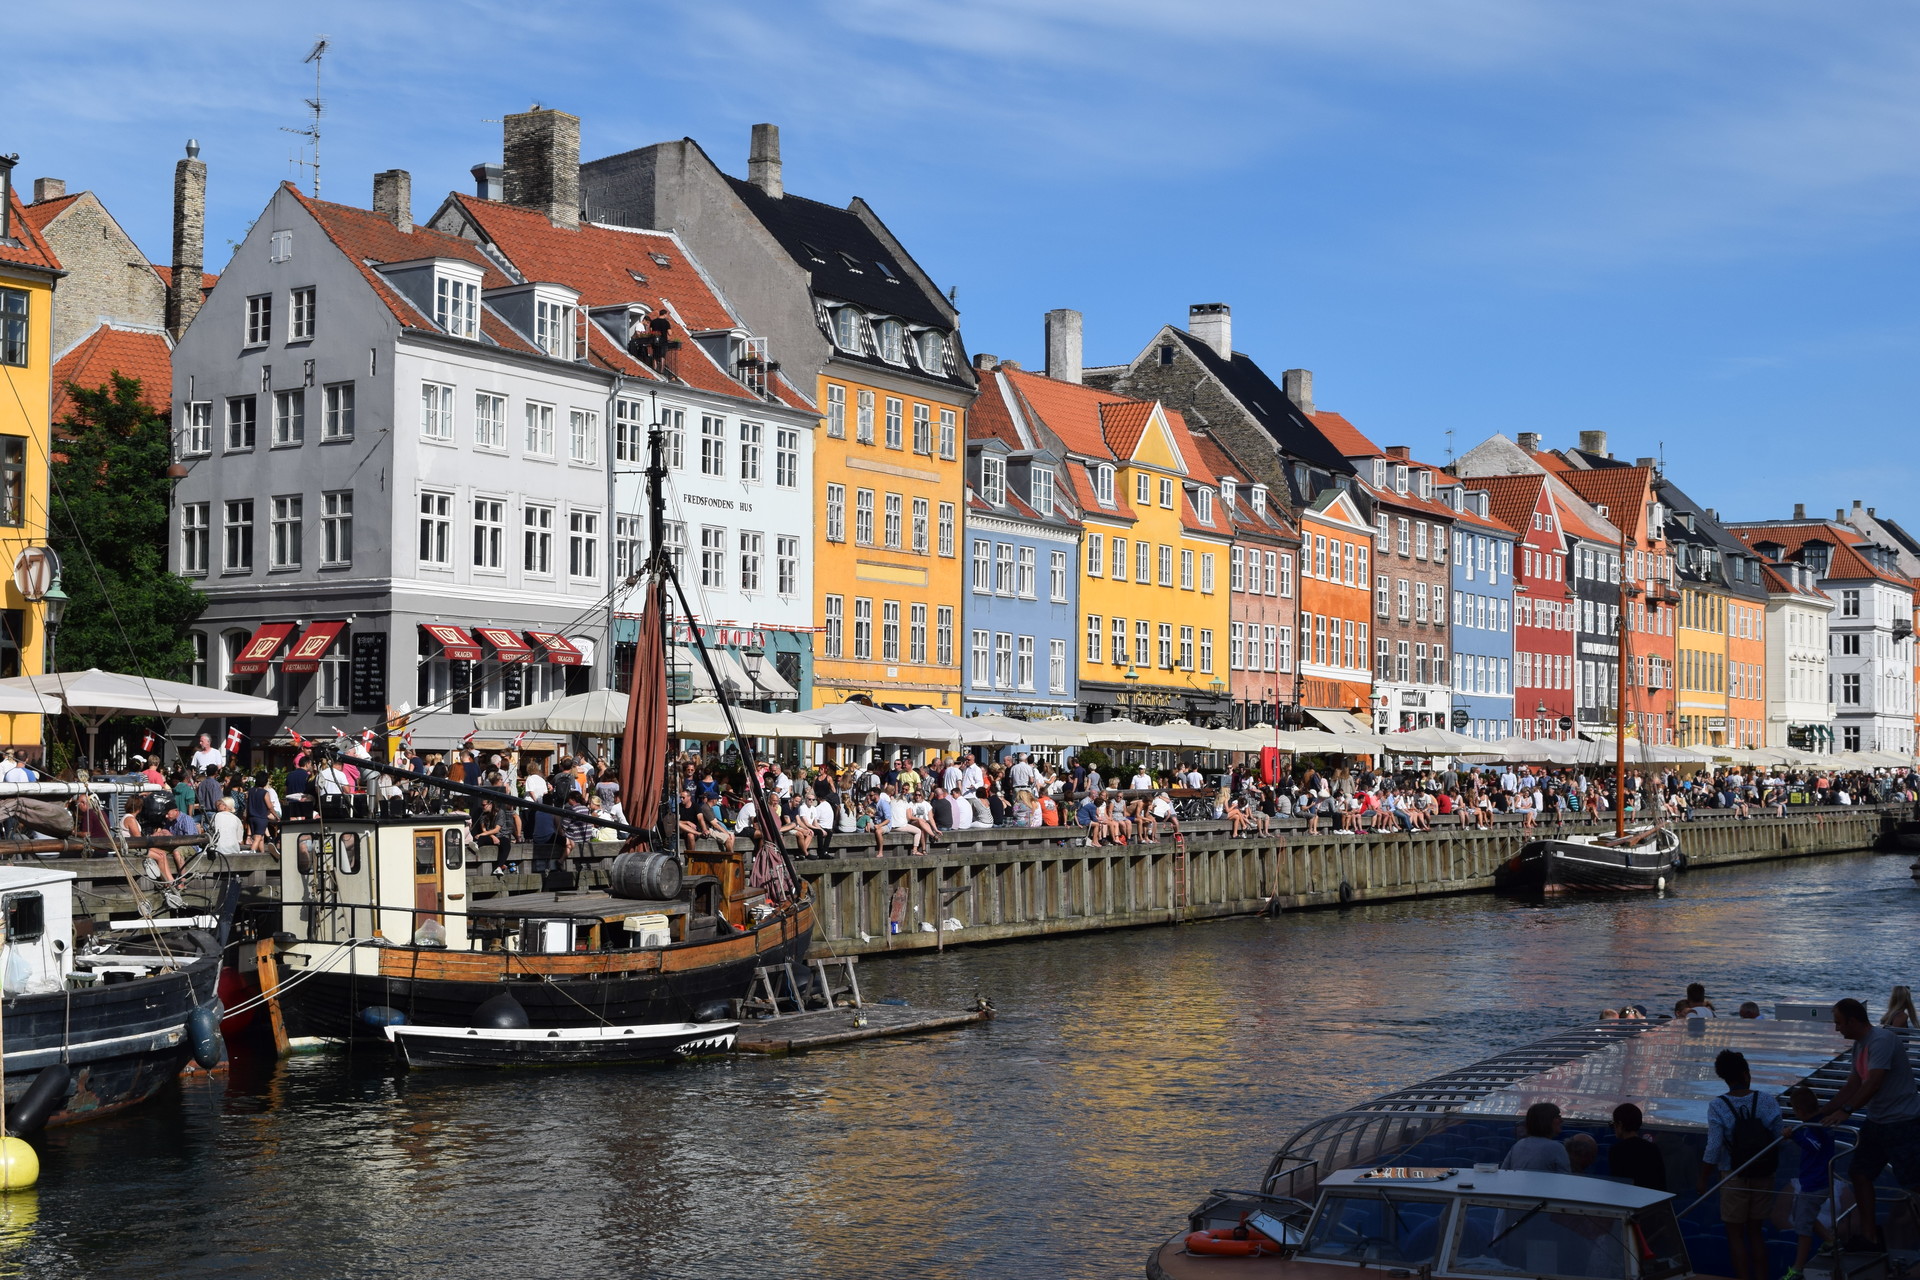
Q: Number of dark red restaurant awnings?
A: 5